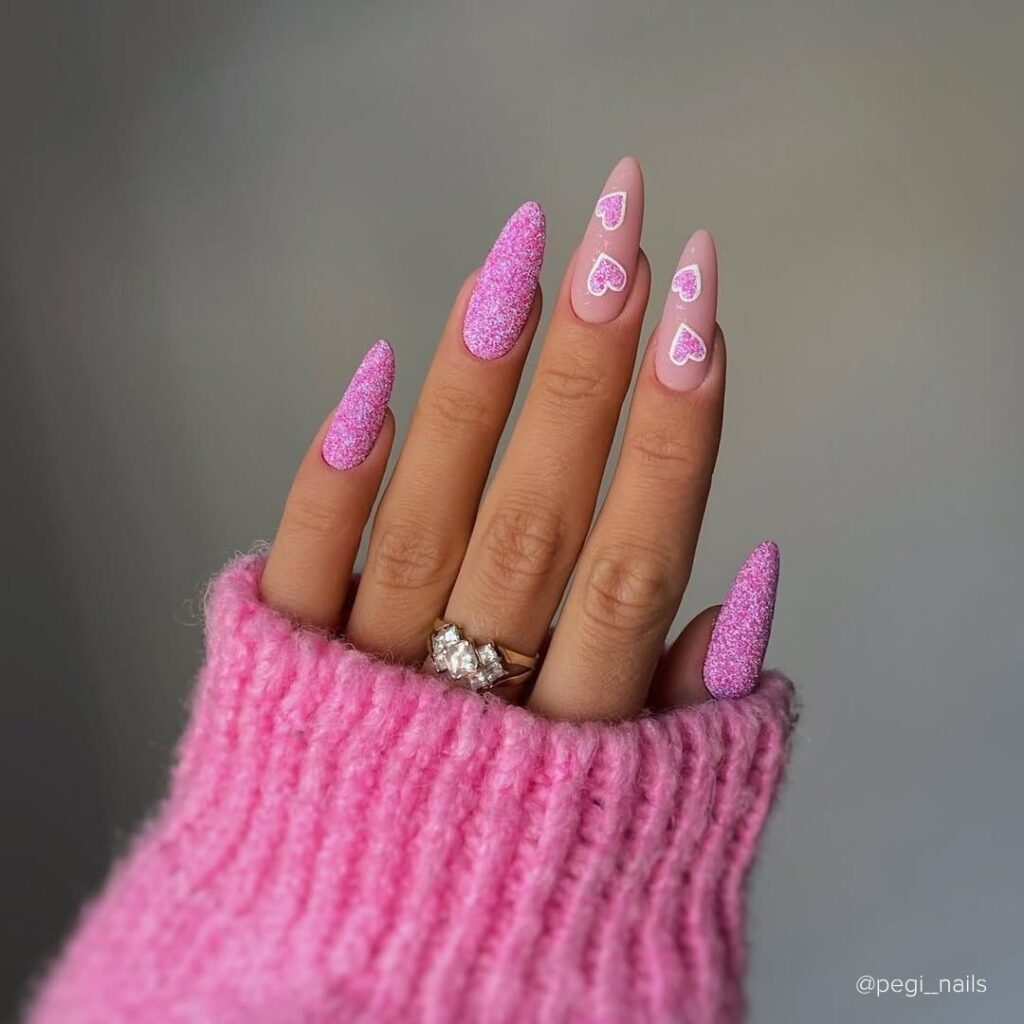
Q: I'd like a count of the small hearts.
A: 4